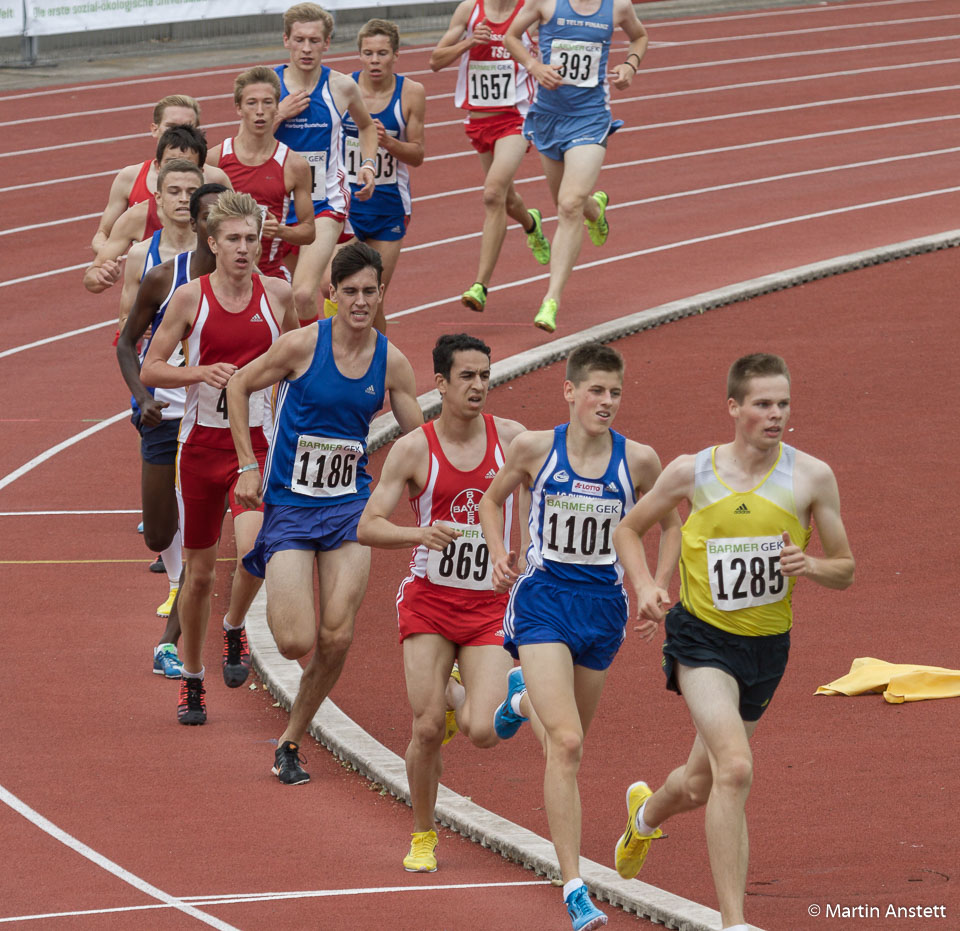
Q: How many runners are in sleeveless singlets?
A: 14